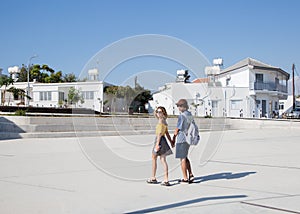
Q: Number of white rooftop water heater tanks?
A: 5